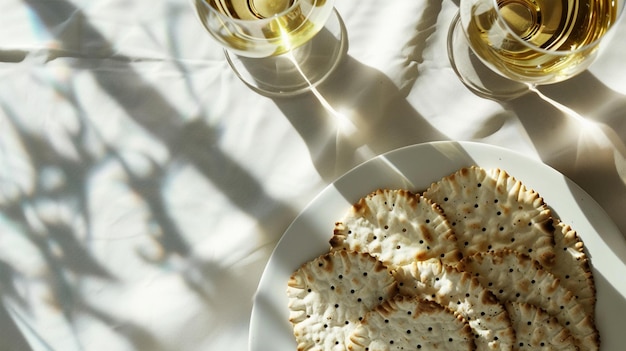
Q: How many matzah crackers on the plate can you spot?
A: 8